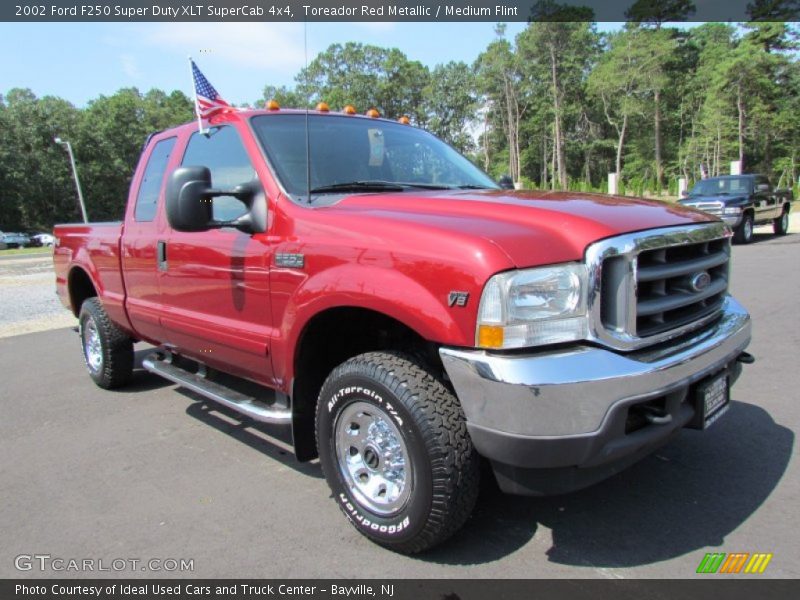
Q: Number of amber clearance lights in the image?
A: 5